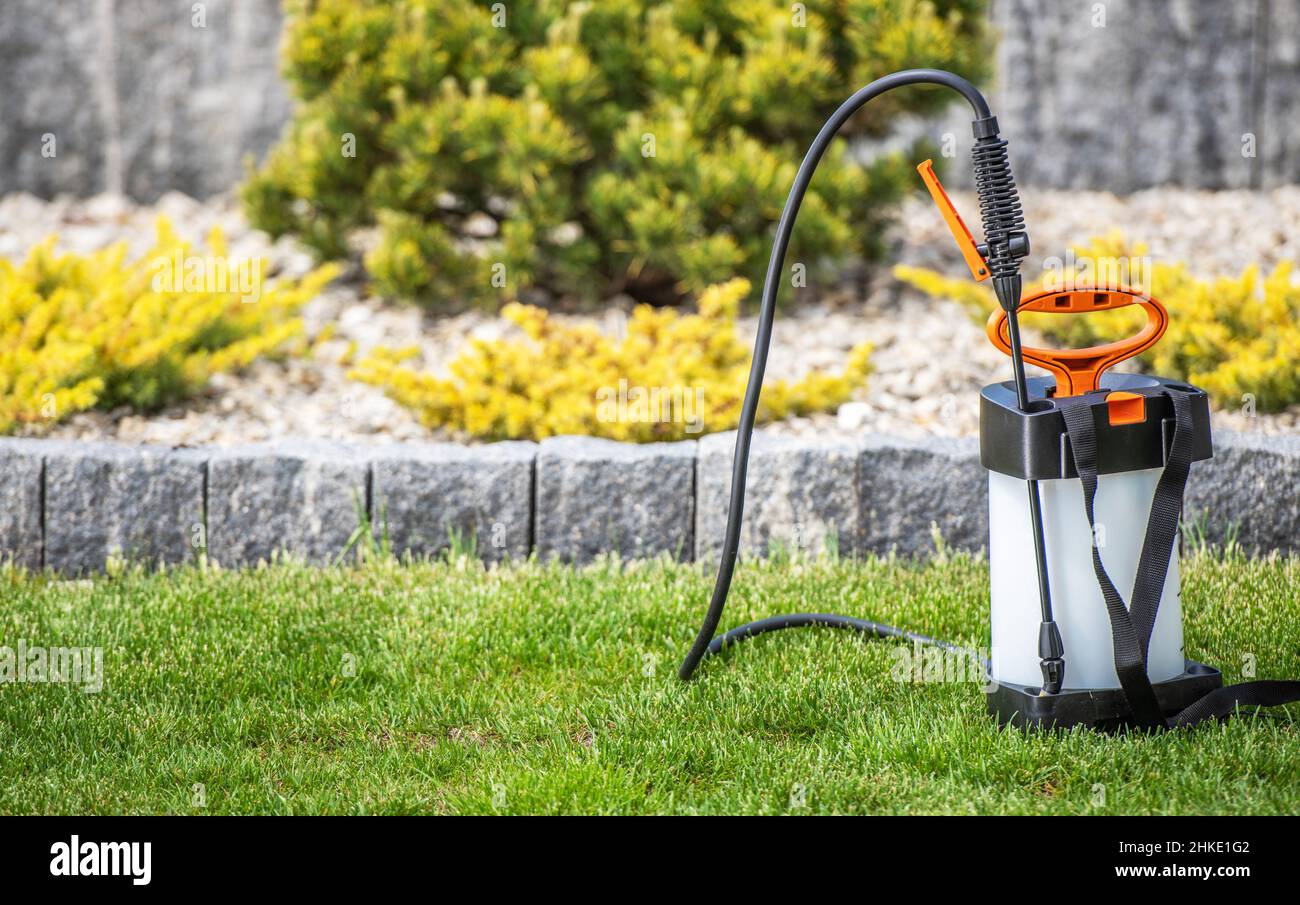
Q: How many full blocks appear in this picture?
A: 5